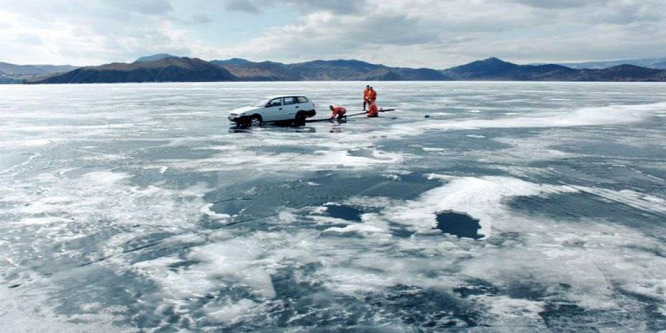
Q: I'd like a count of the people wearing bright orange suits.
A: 4